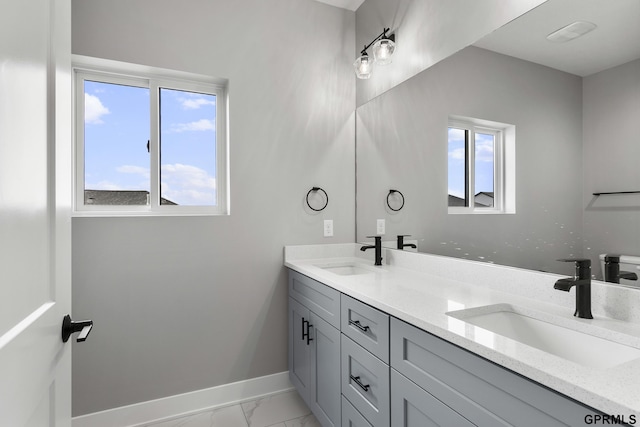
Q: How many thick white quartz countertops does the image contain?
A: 1